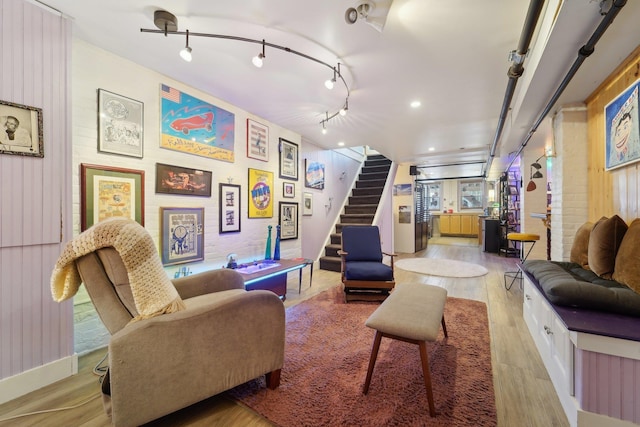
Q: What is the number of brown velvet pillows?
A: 3